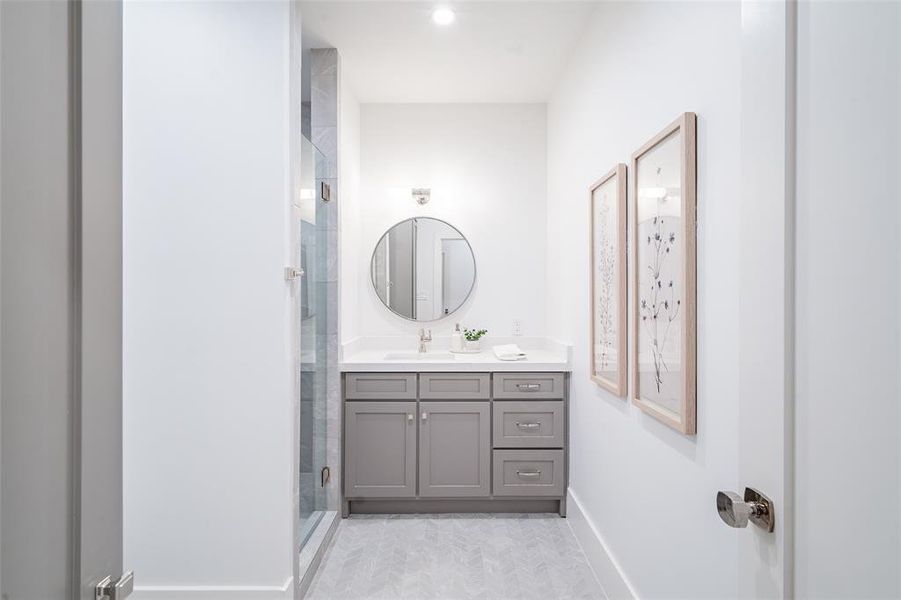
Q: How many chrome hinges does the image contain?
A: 2